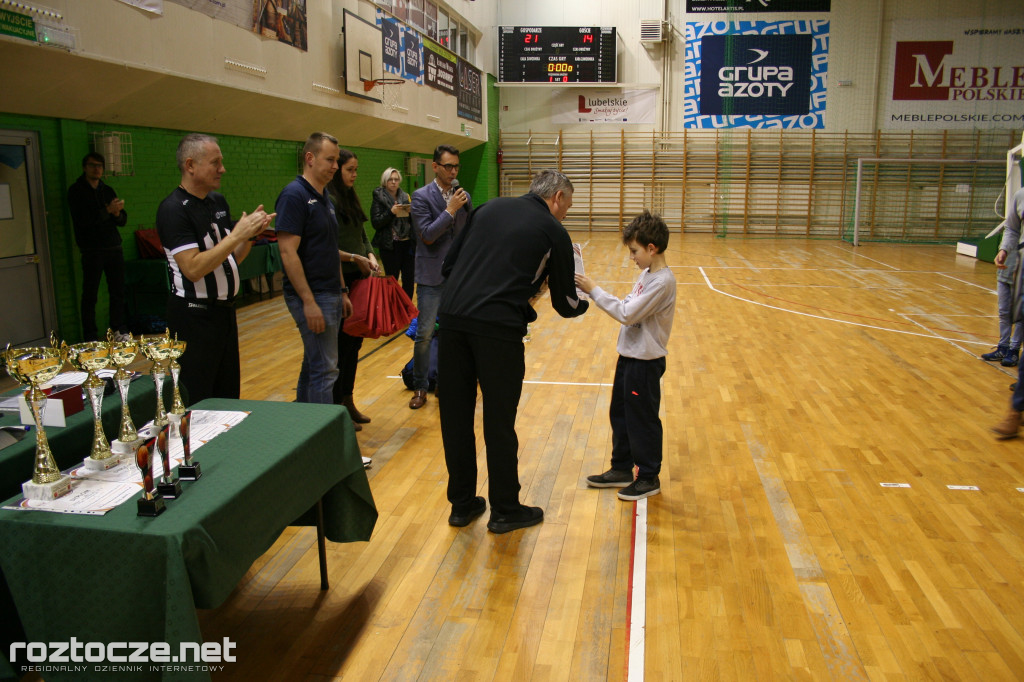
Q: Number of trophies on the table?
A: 8